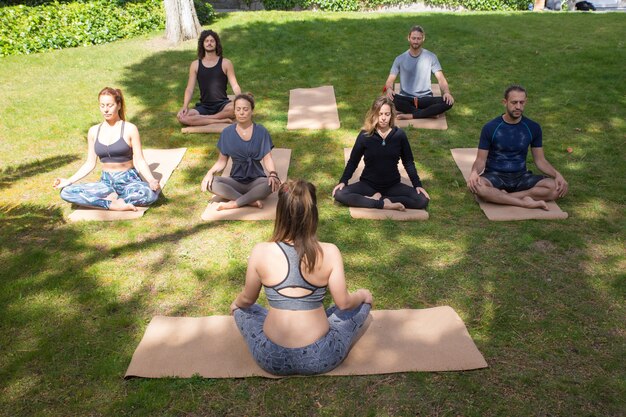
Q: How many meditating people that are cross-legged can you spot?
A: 7